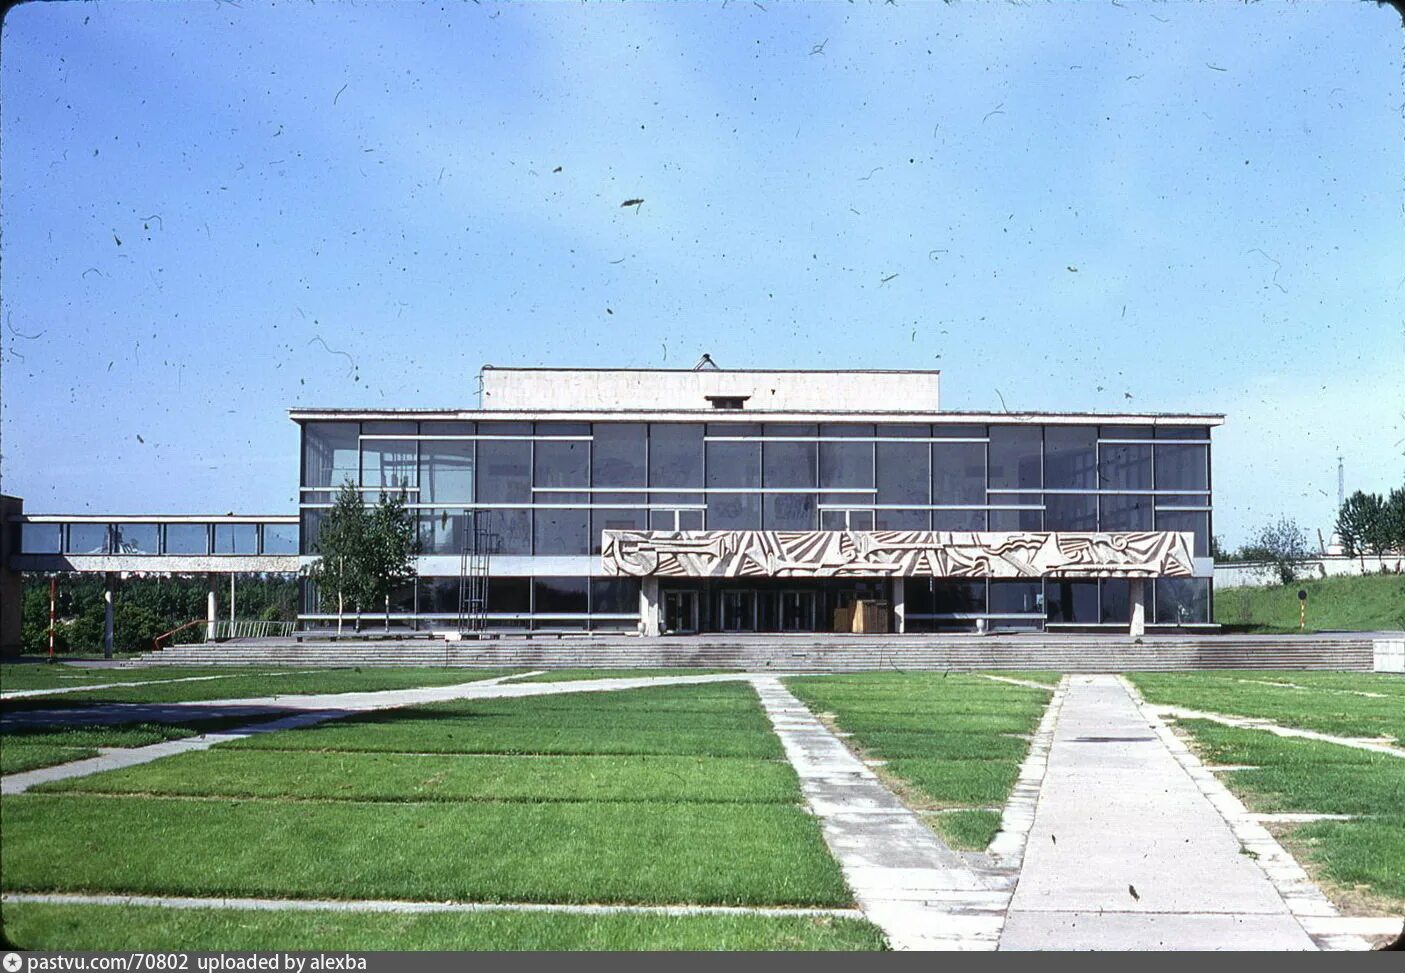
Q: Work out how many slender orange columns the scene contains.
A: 2